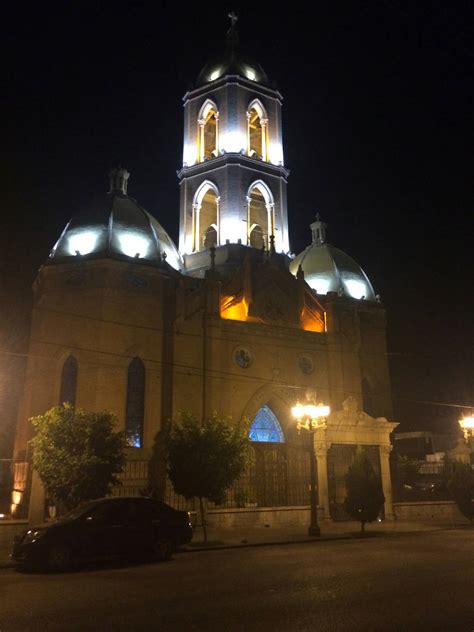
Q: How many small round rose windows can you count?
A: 2